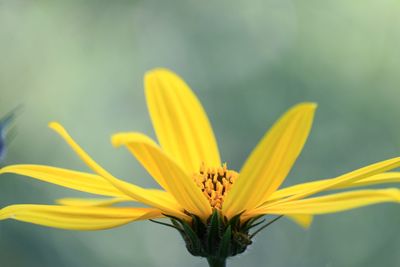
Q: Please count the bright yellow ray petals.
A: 11